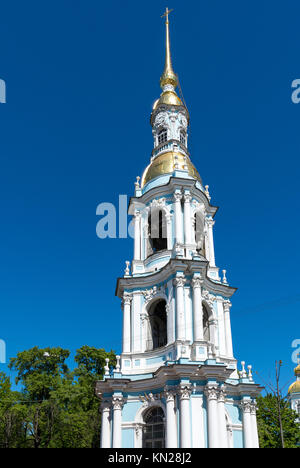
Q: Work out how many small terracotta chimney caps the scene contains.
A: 0